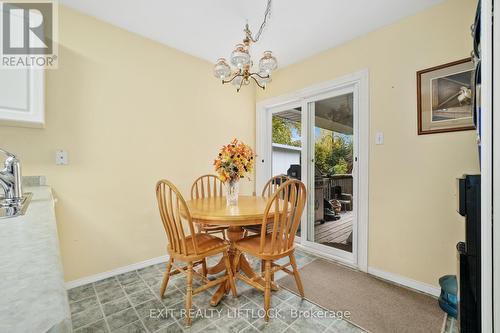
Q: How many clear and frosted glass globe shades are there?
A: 5